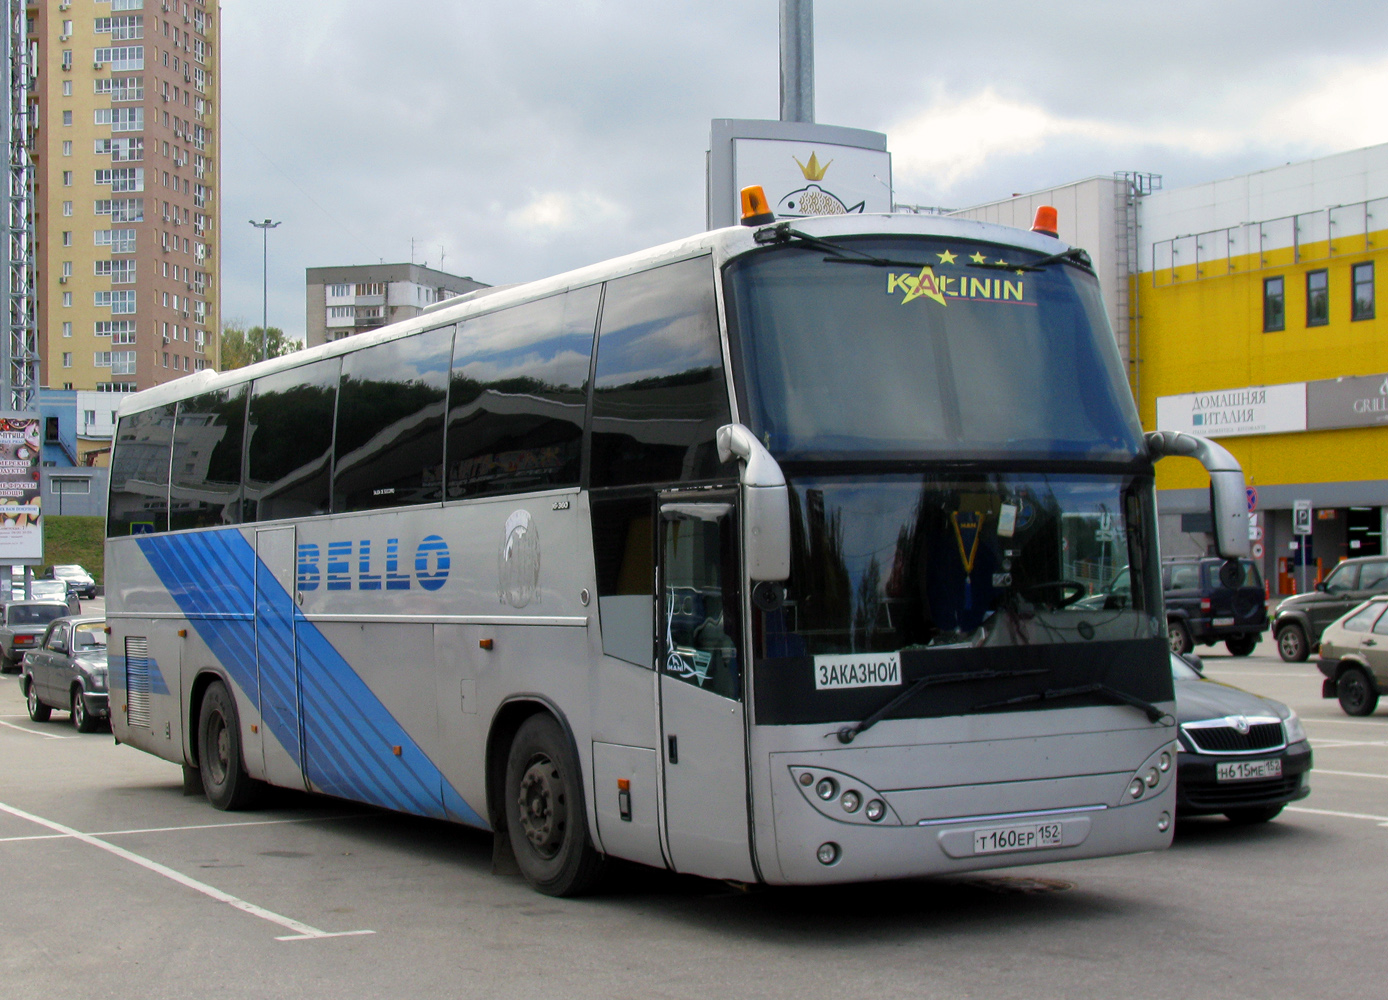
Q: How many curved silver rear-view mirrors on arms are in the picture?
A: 2